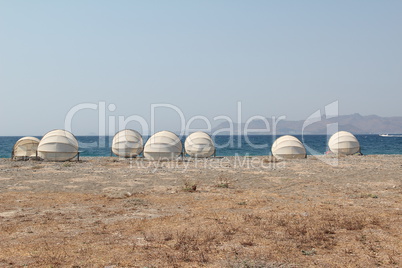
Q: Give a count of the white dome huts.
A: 7